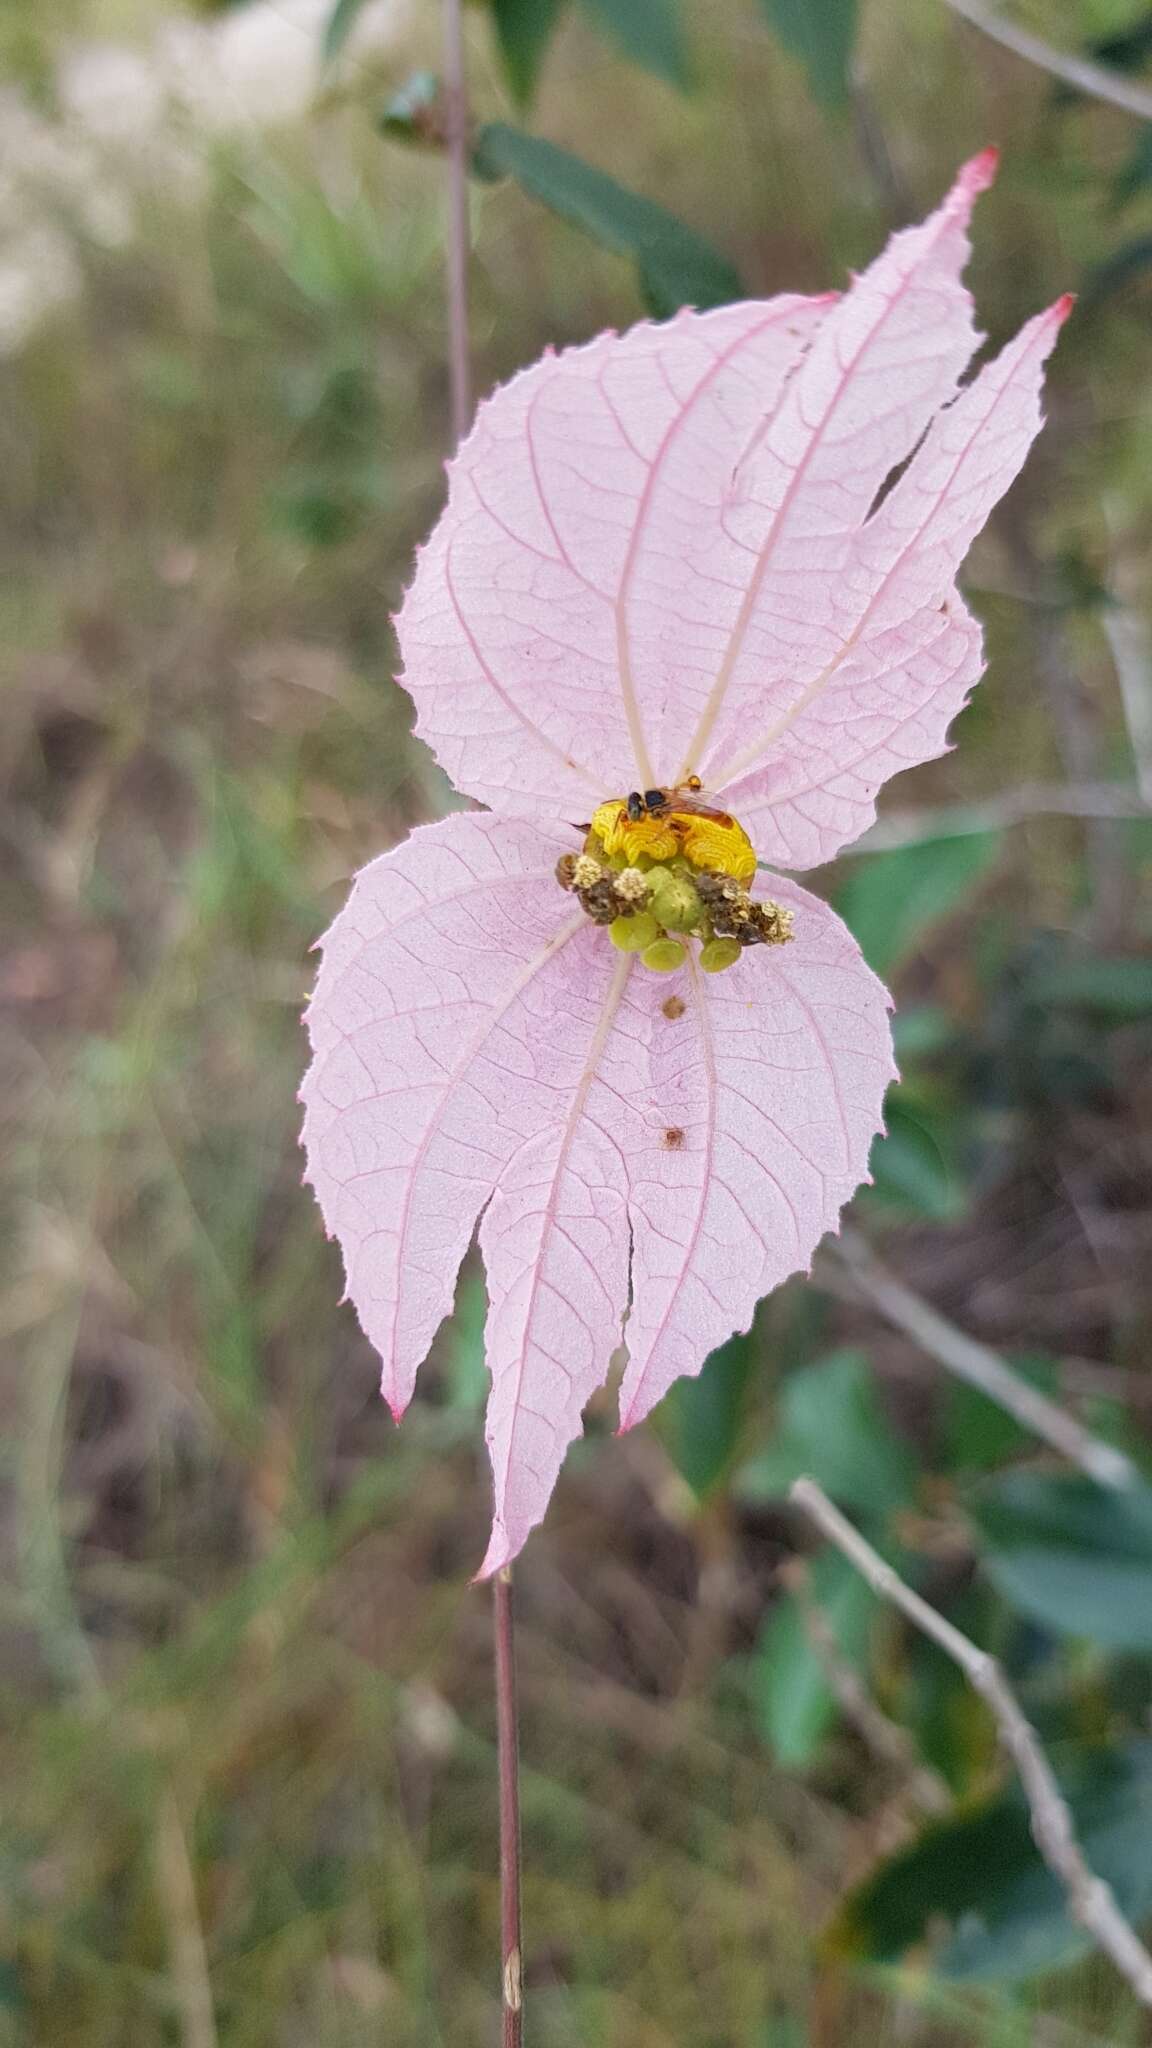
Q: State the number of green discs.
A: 3